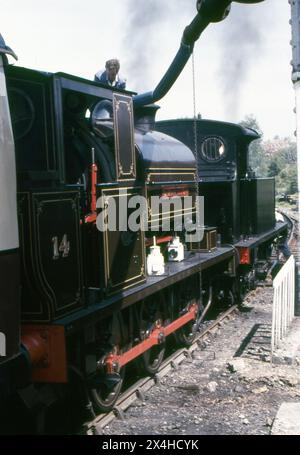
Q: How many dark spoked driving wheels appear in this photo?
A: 3